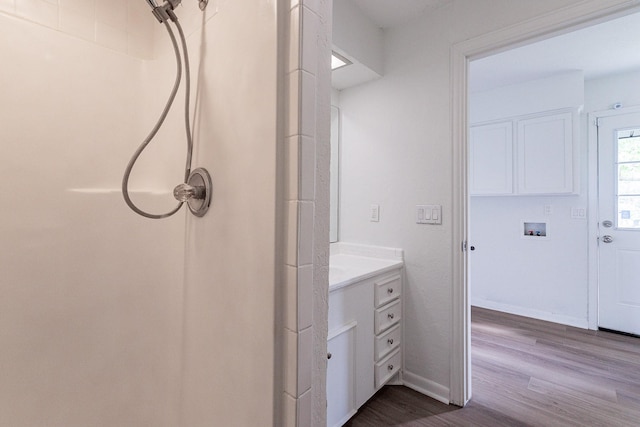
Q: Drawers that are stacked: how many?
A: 4